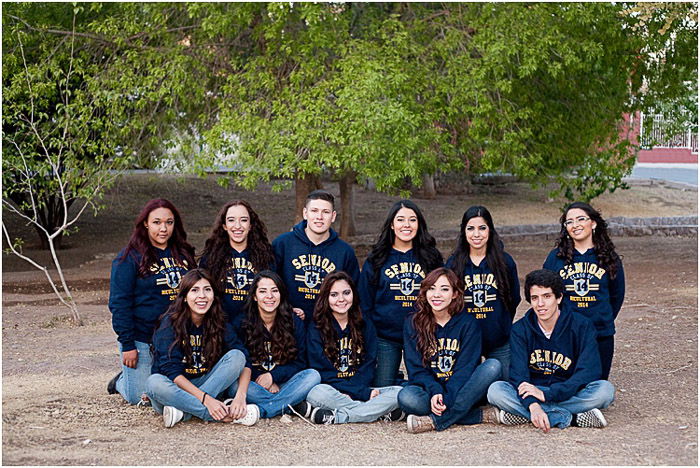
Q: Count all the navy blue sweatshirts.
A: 11